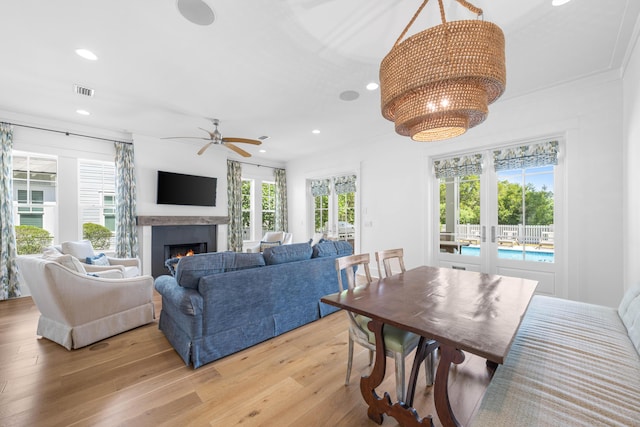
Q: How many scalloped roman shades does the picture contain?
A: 4